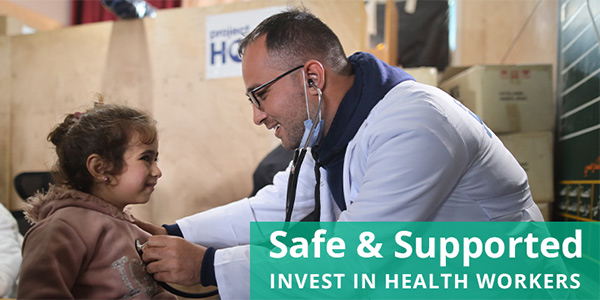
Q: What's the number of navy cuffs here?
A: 2